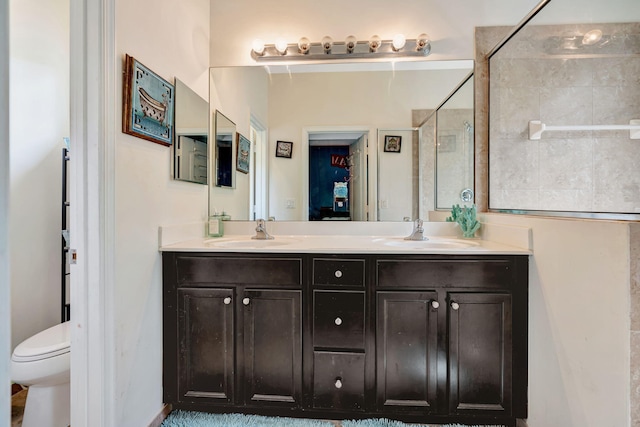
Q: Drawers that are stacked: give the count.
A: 3